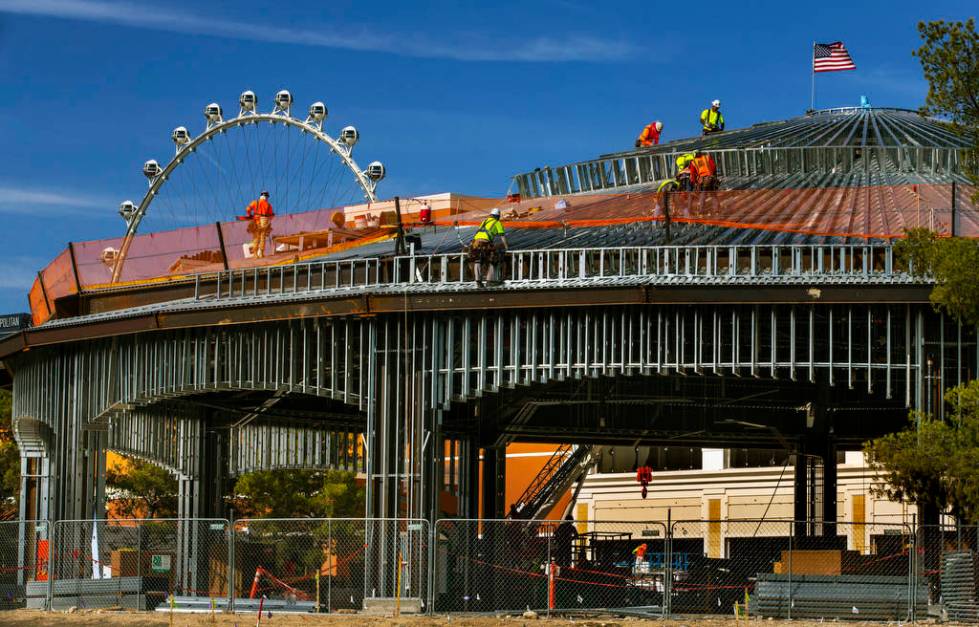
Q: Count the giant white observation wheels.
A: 1